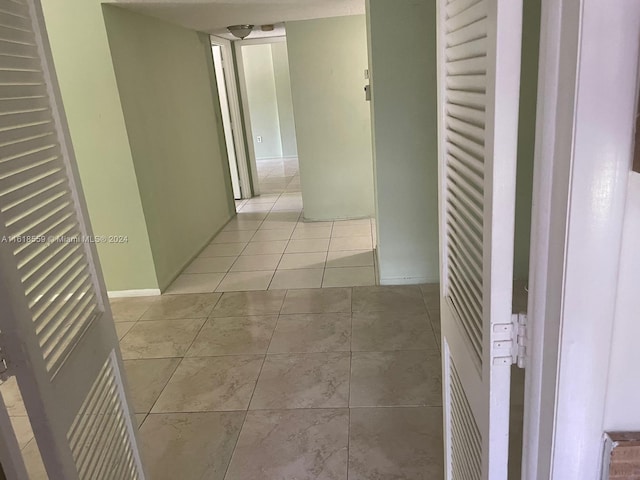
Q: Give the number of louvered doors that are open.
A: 2